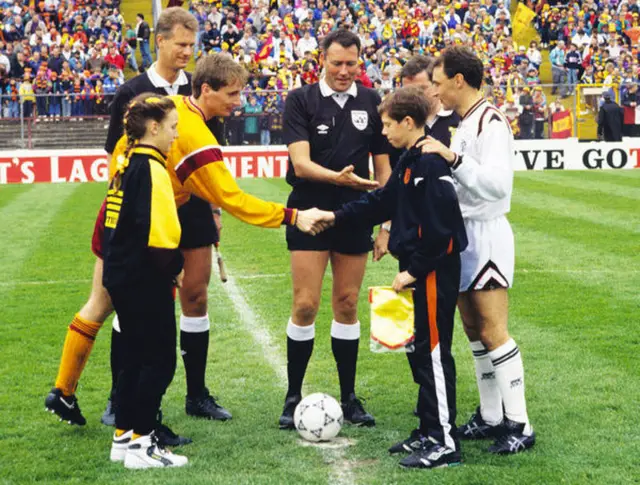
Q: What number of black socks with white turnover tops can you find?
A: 4